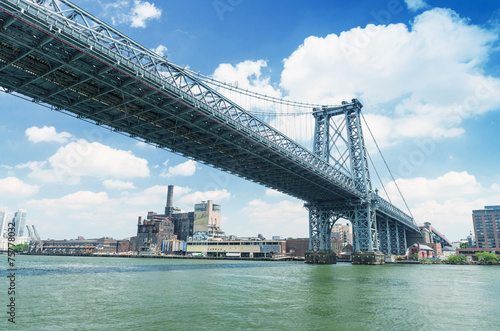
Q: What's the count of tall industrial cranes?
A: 2